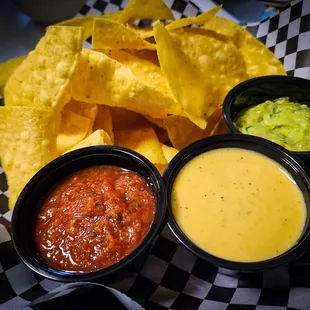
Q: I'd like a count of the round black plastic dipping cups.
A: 3